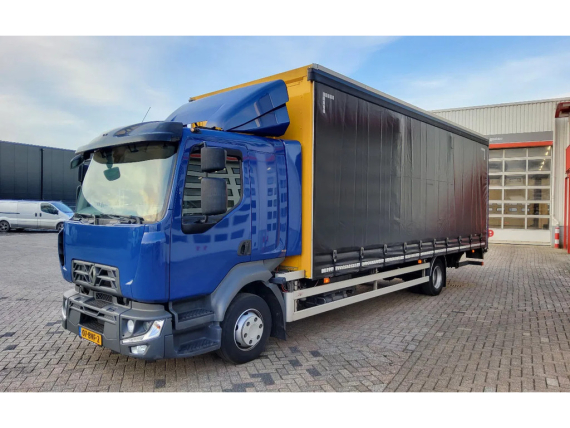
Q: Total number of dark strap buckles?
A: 10